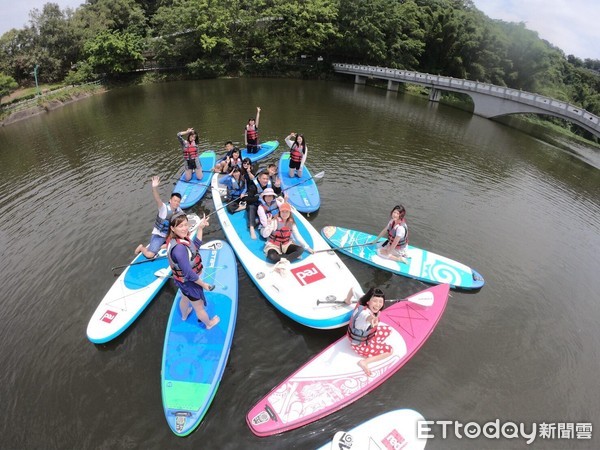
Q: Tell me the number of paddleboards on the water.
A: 9